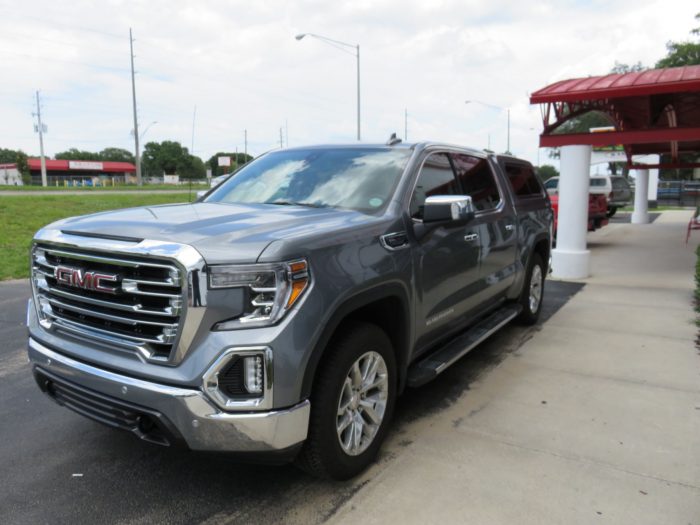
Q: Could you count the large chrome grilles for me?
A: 1